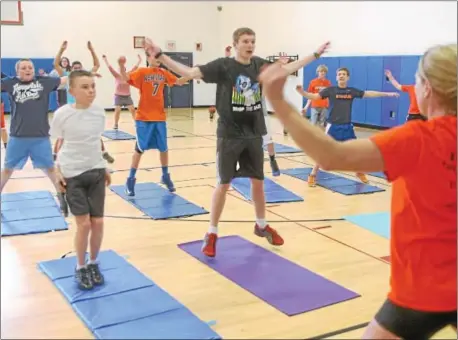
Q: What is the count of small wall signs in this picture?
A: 3